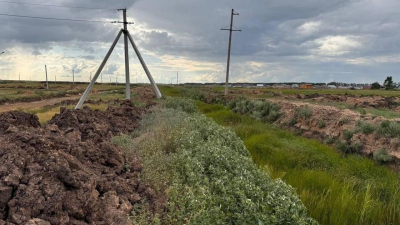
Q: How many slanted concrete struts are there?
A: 2